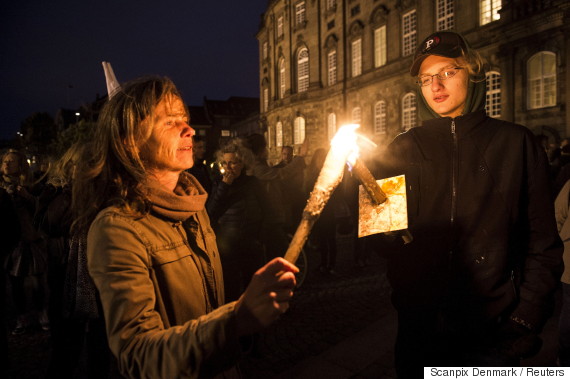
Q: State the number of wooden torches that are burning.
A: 2